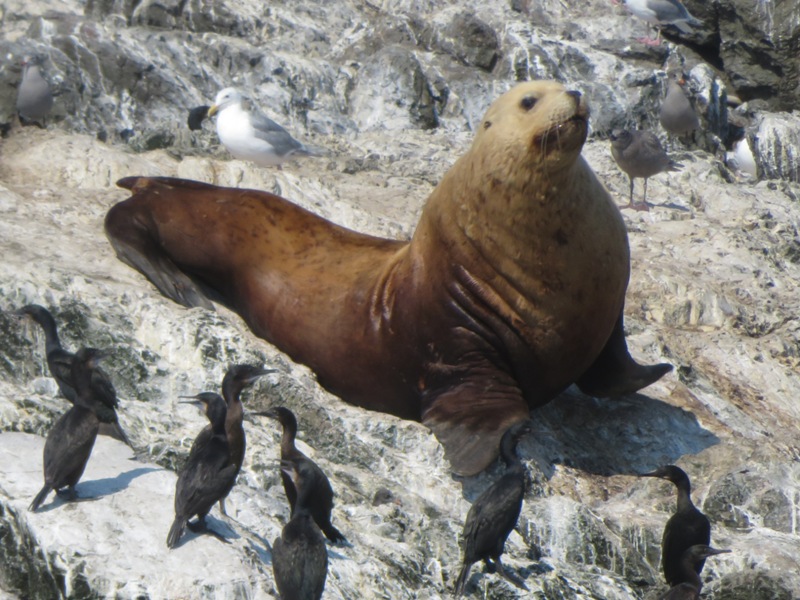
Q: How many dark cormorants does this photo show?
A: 9